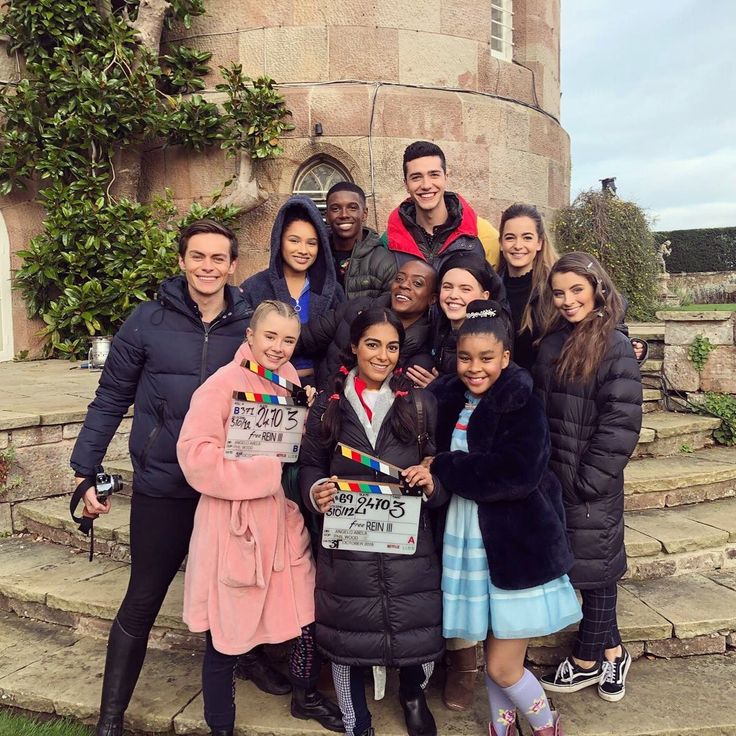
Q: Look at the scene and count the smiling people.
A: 11